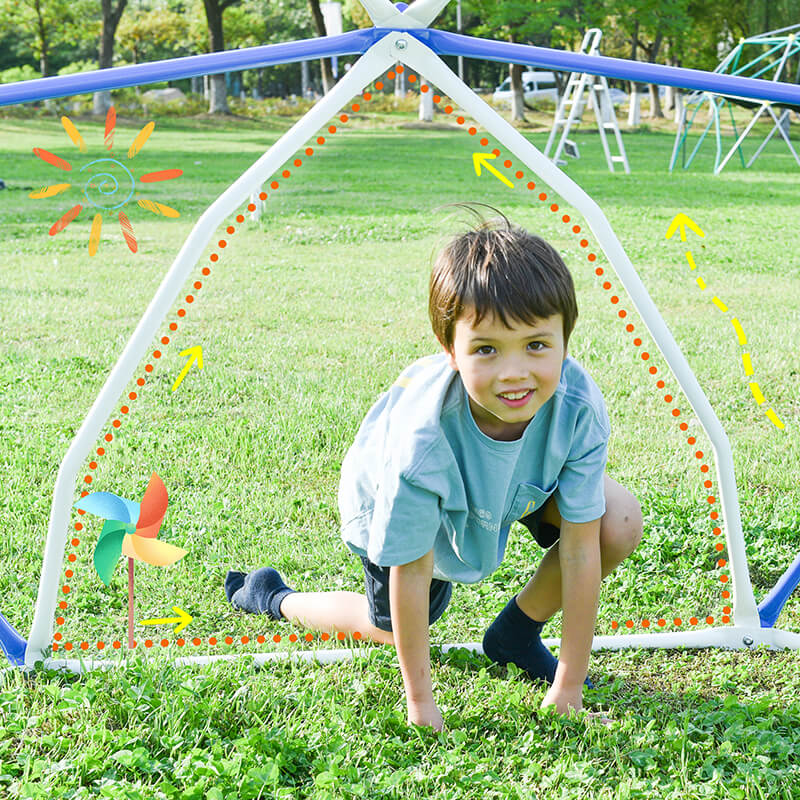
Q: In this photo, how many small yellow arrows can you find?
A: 3